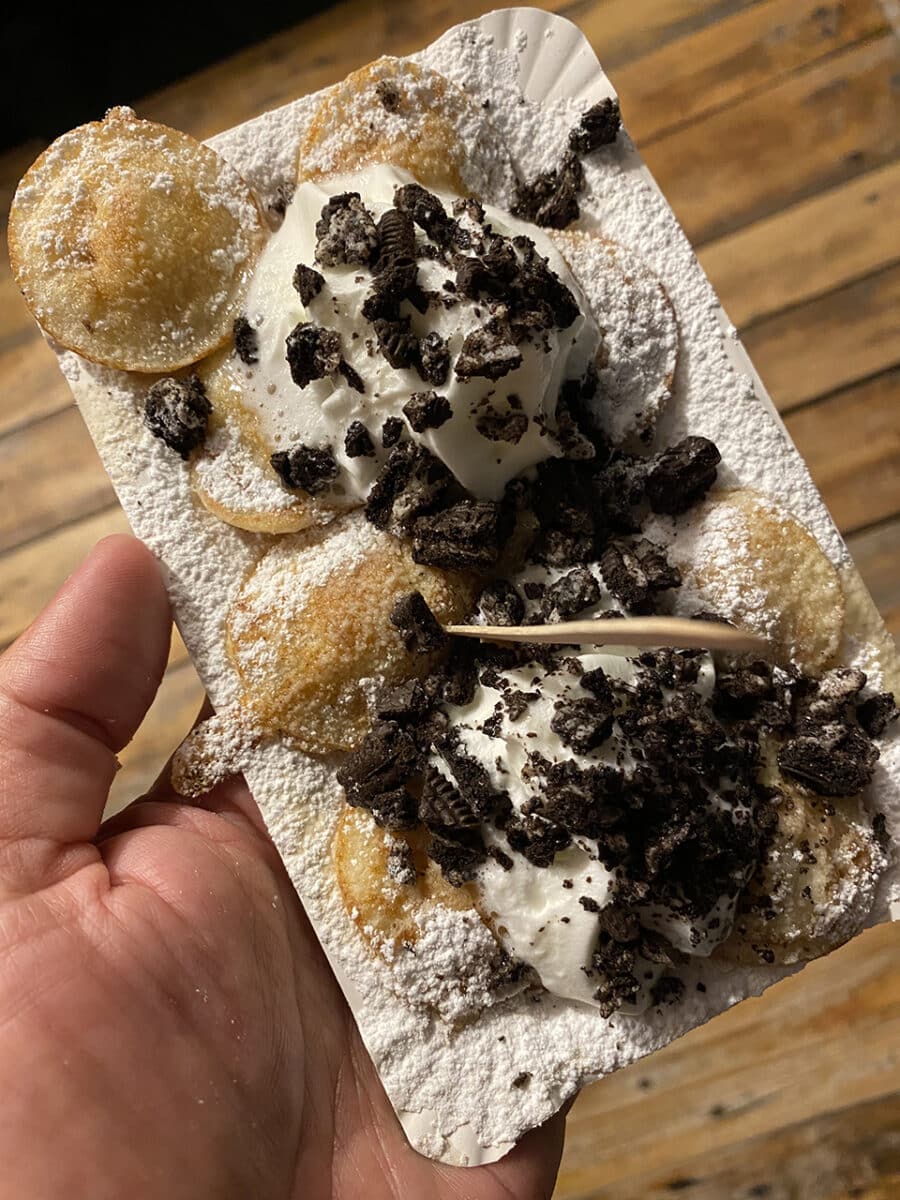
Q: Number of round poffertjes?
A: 8